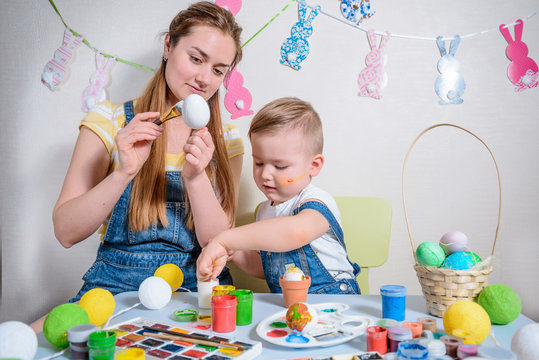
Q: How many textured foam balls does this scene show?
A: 8